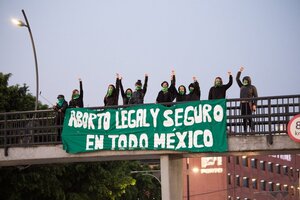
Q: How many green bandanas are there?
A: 10